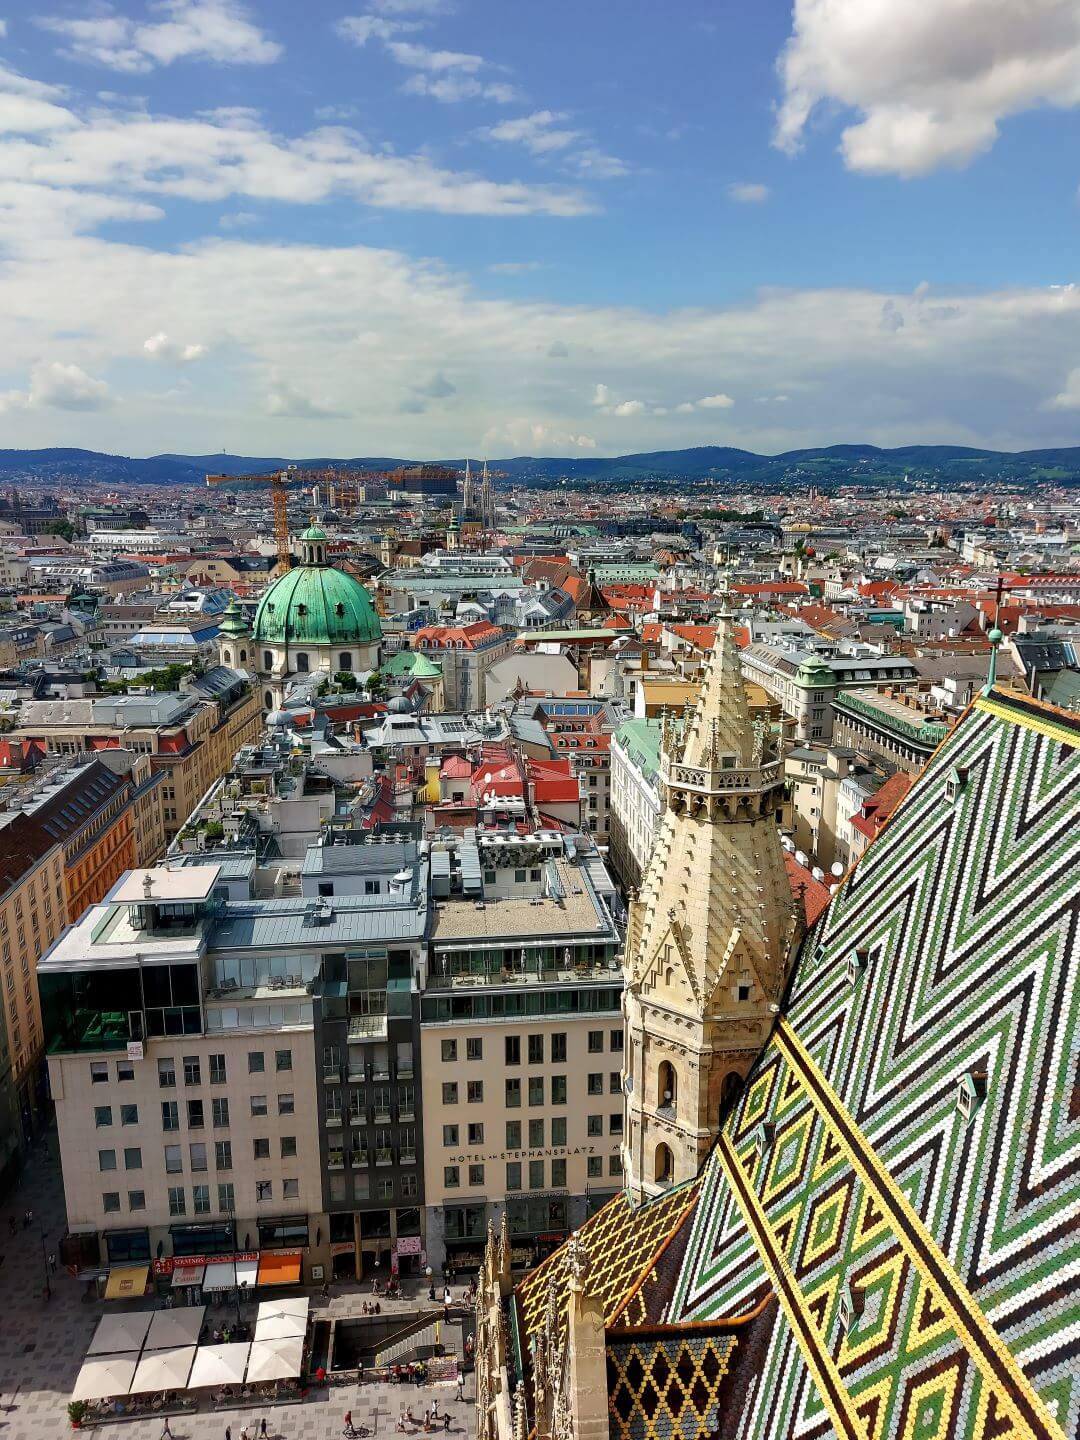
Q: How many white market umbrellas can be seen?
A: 7